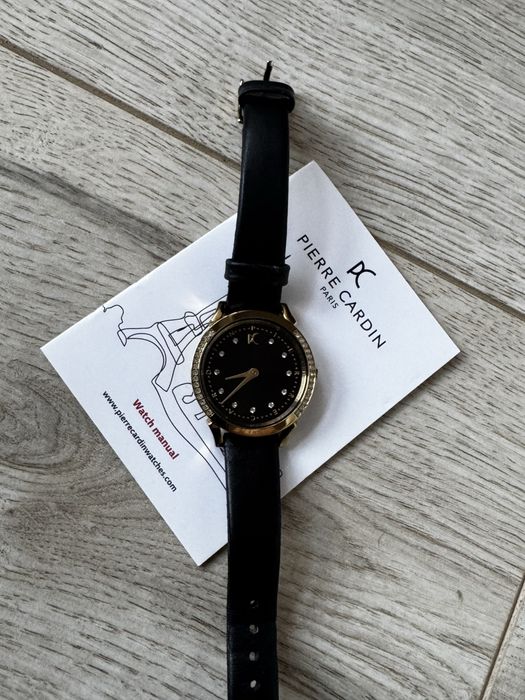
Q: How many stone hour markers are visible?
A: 11